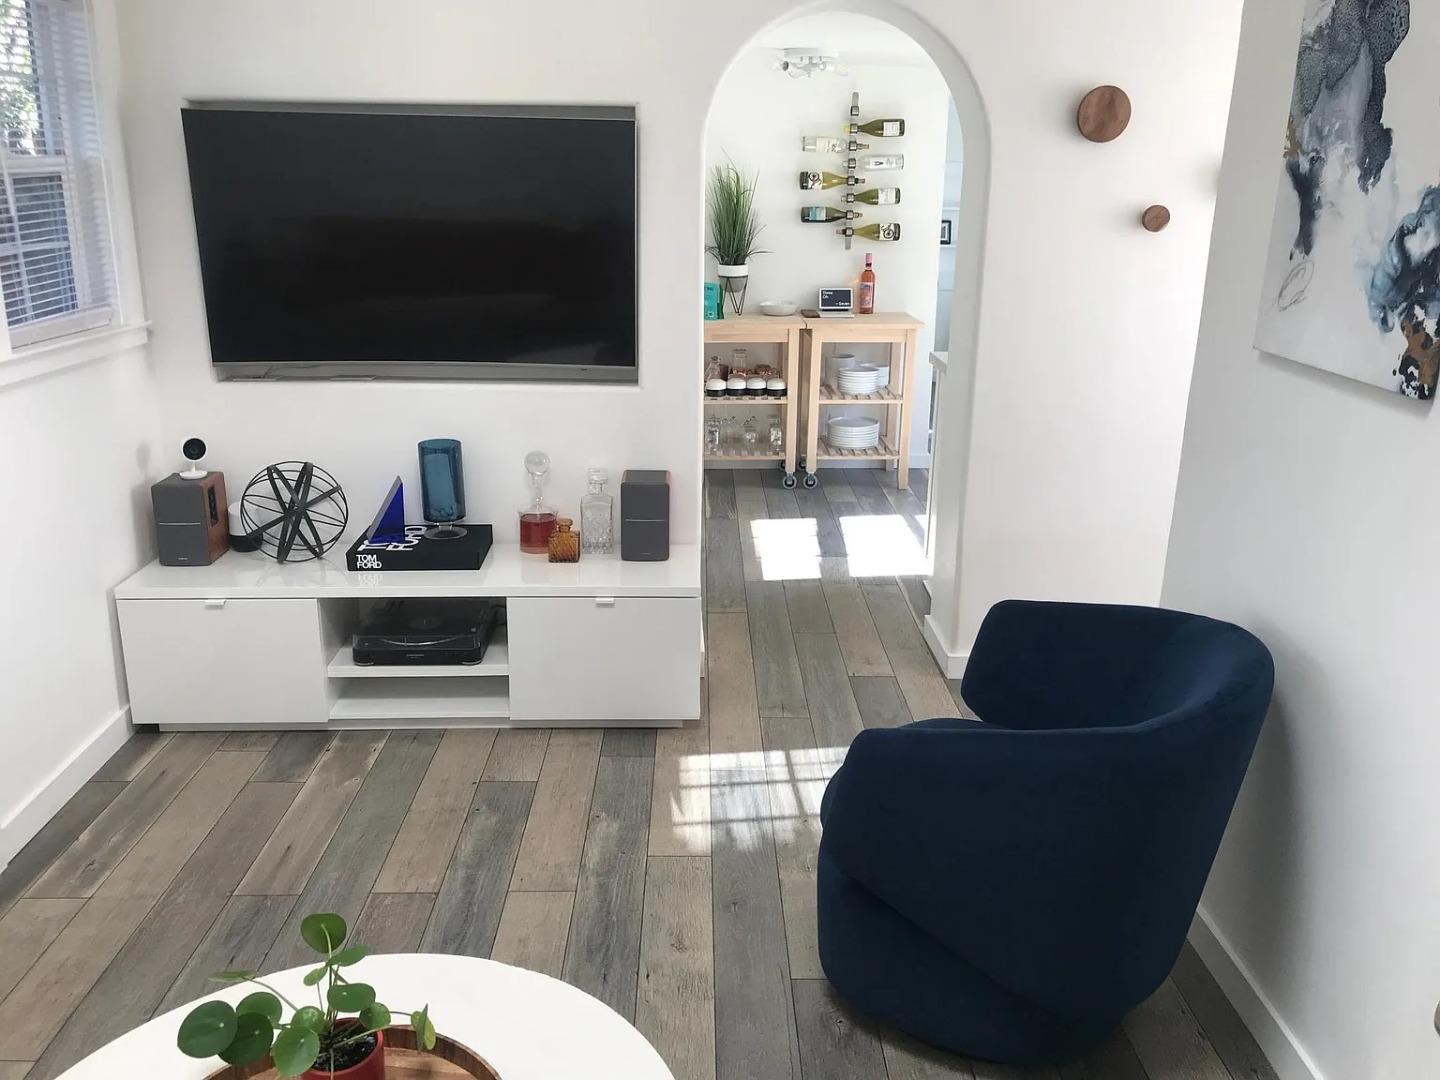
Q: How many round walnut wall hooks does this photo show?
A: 2